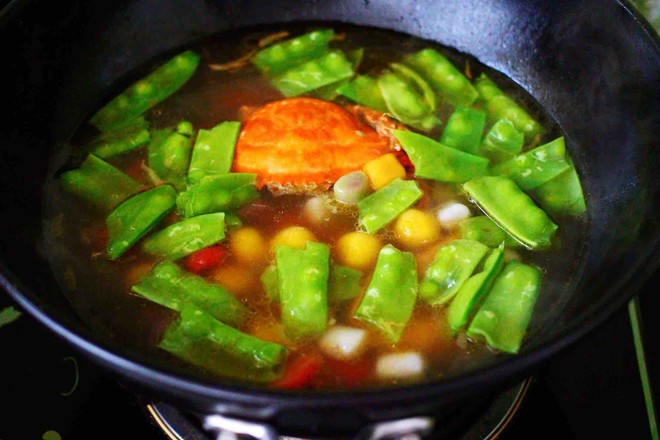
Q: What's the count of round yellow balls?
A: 4